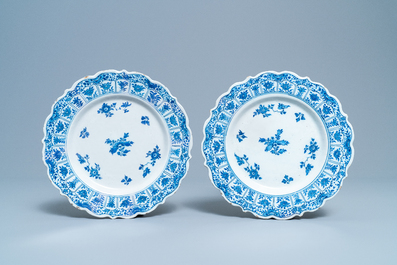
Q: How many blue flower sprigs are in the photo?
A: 14